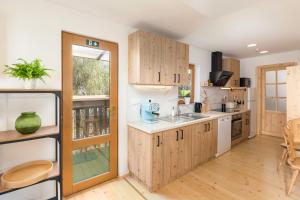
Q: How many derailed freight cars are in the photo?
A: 0